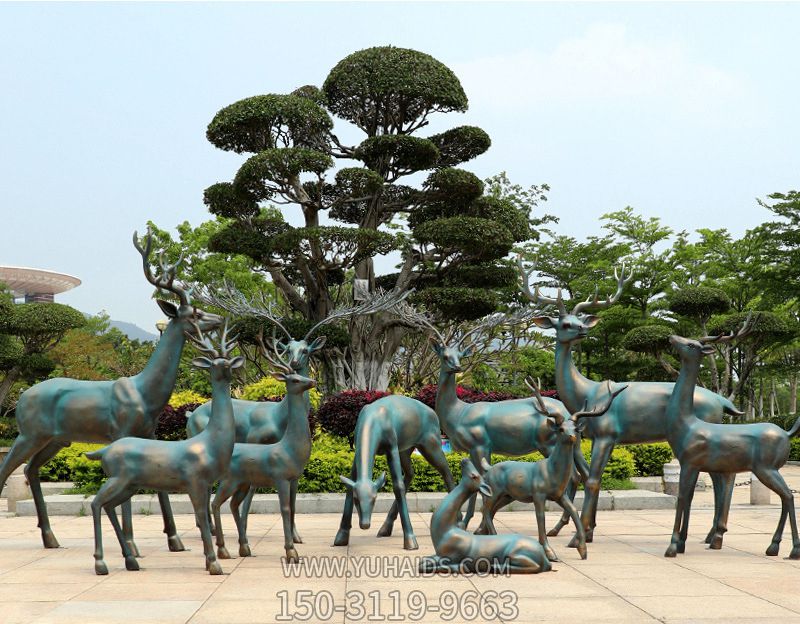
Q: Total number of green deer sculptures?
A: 10